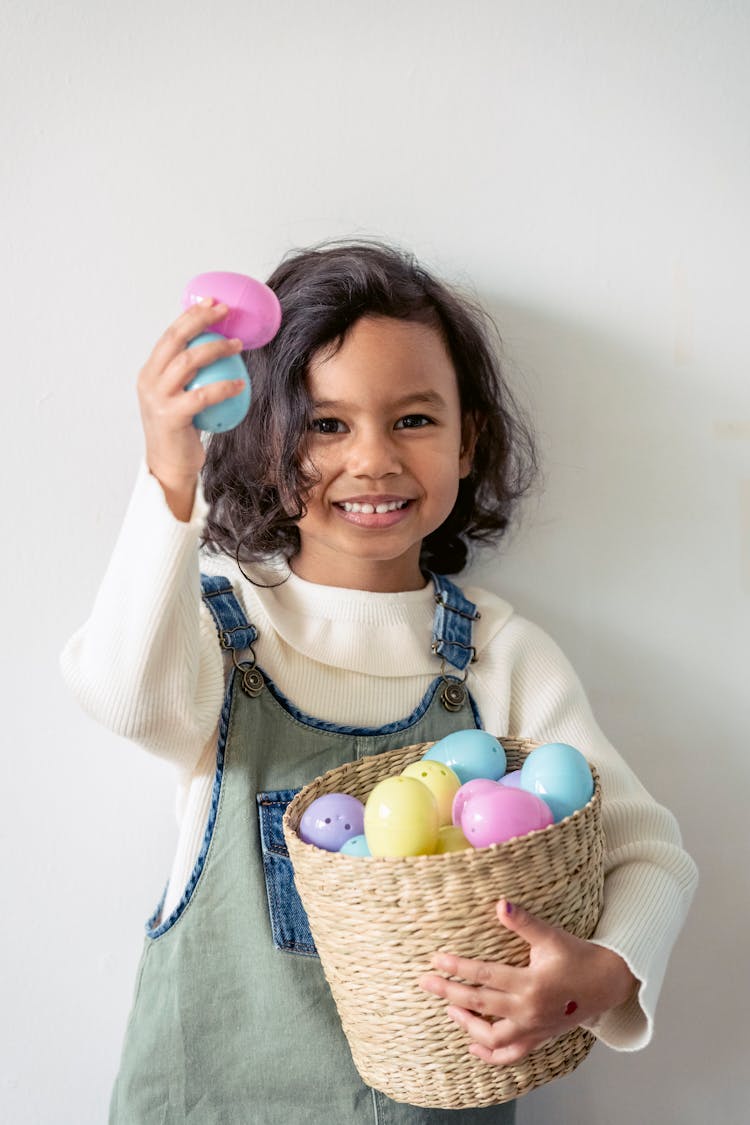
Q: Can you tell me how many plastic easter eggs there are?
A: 12